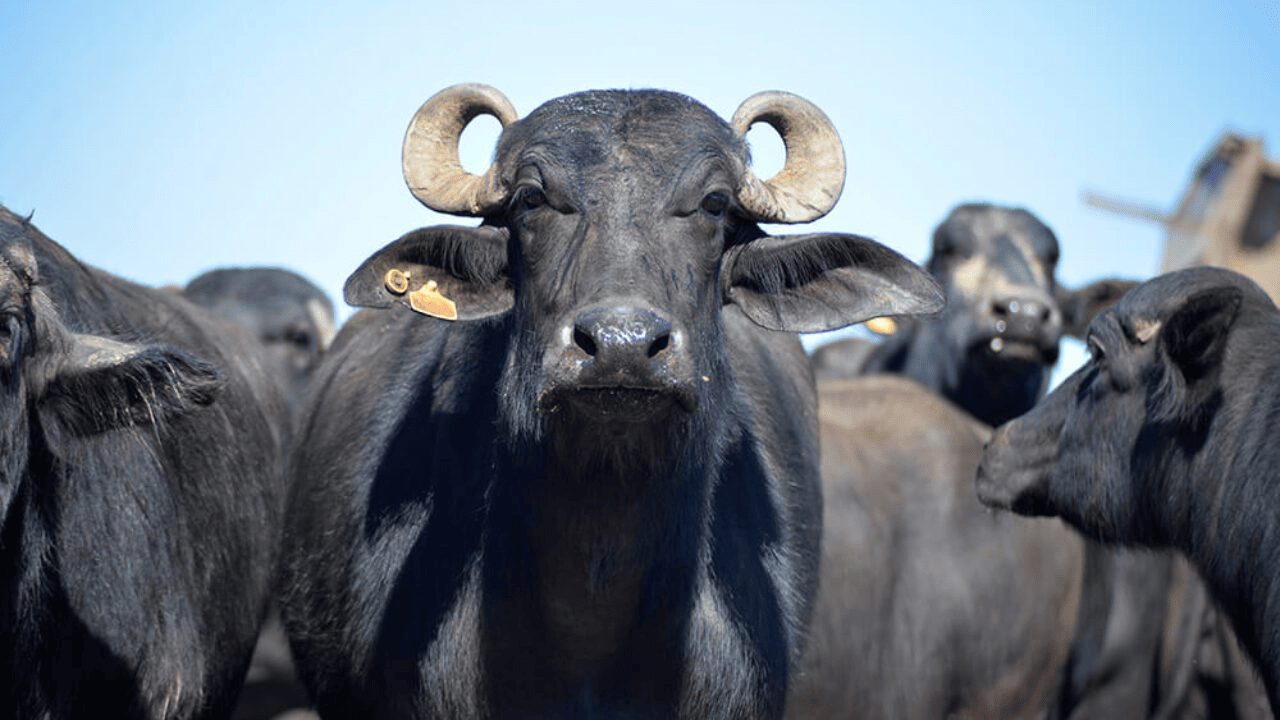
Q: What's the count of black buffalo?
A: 5